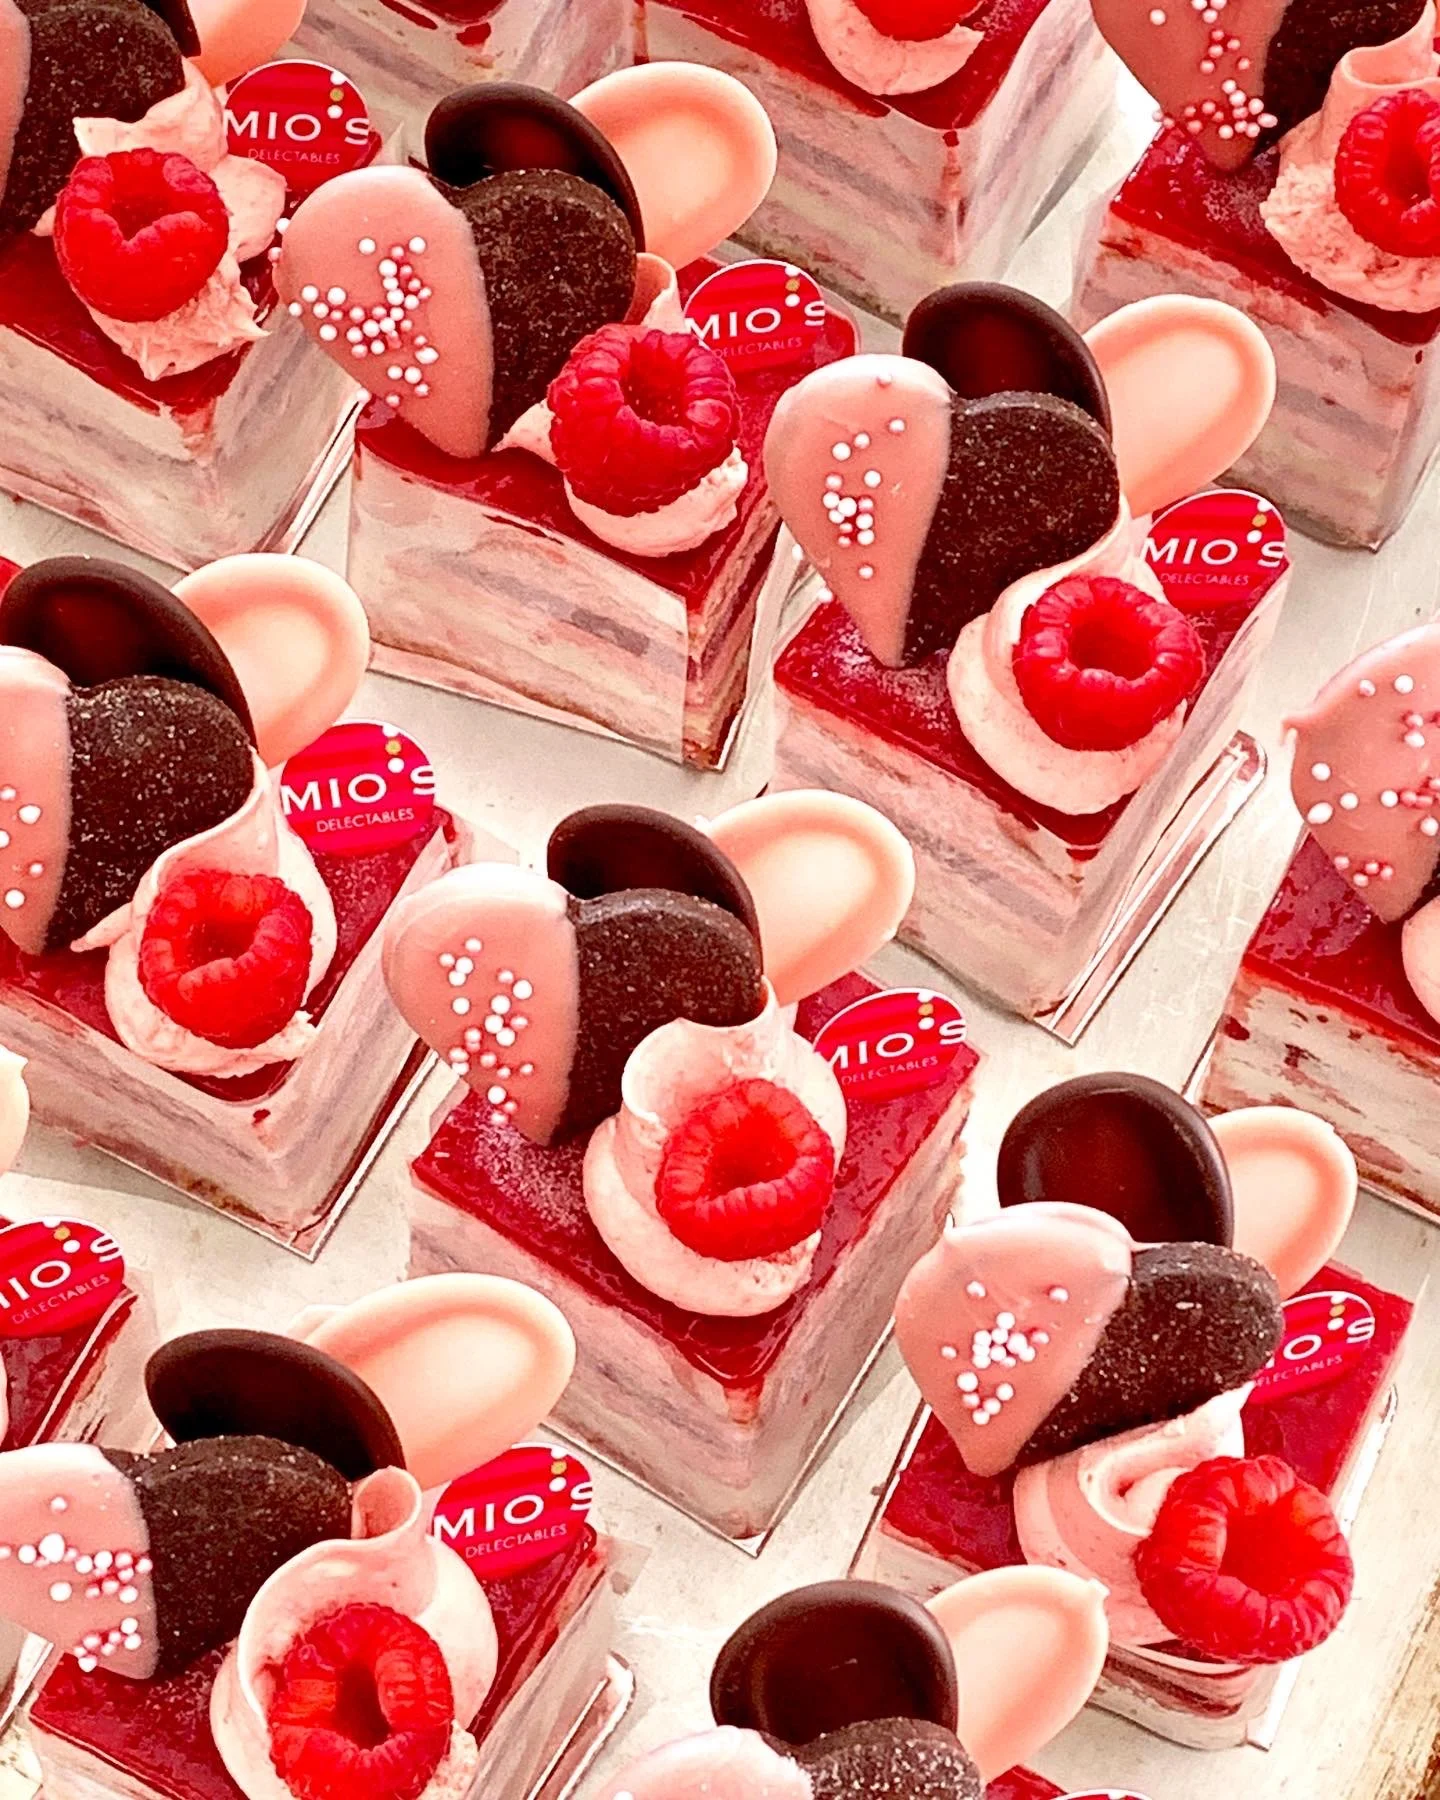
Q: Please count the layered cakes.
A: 13